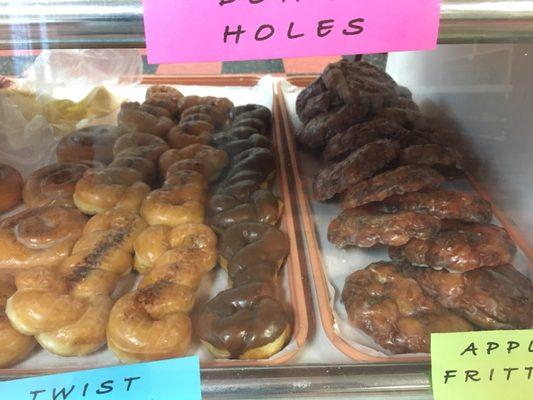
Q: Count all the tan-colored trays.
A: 2